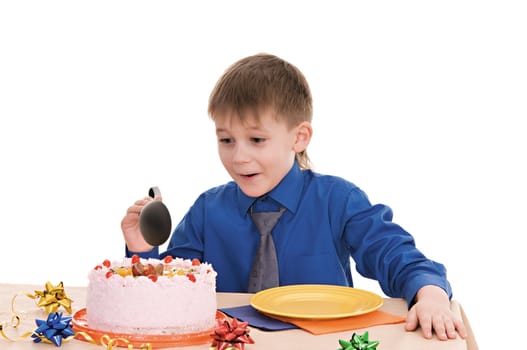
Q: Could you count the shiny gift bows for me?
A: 4